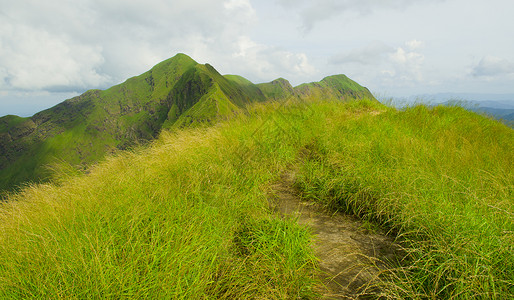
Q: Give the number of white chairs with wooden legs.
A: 0